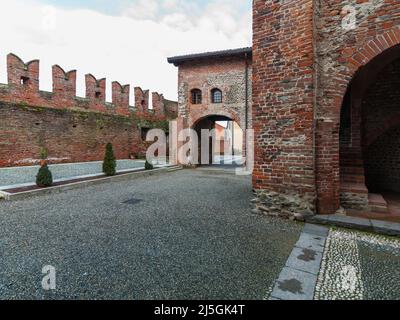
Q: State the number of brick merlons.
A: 6